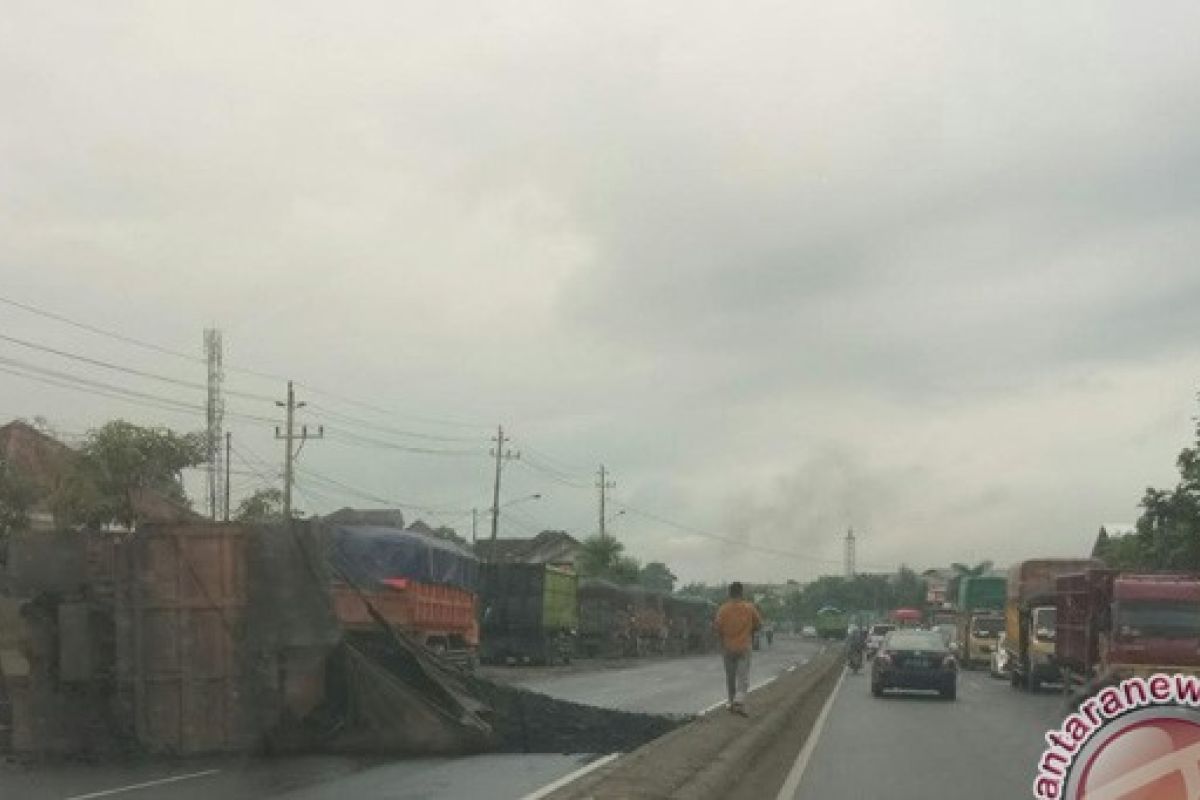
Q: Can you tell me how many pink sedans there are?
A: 0